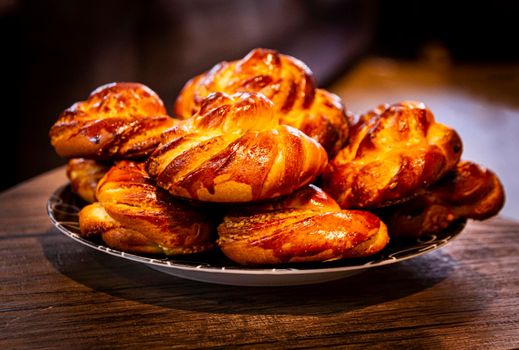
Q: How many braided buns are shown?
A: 8